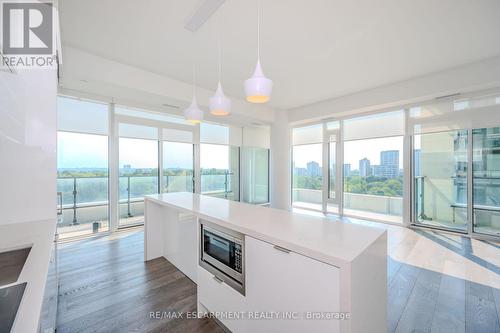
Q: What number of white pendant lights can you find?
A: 3